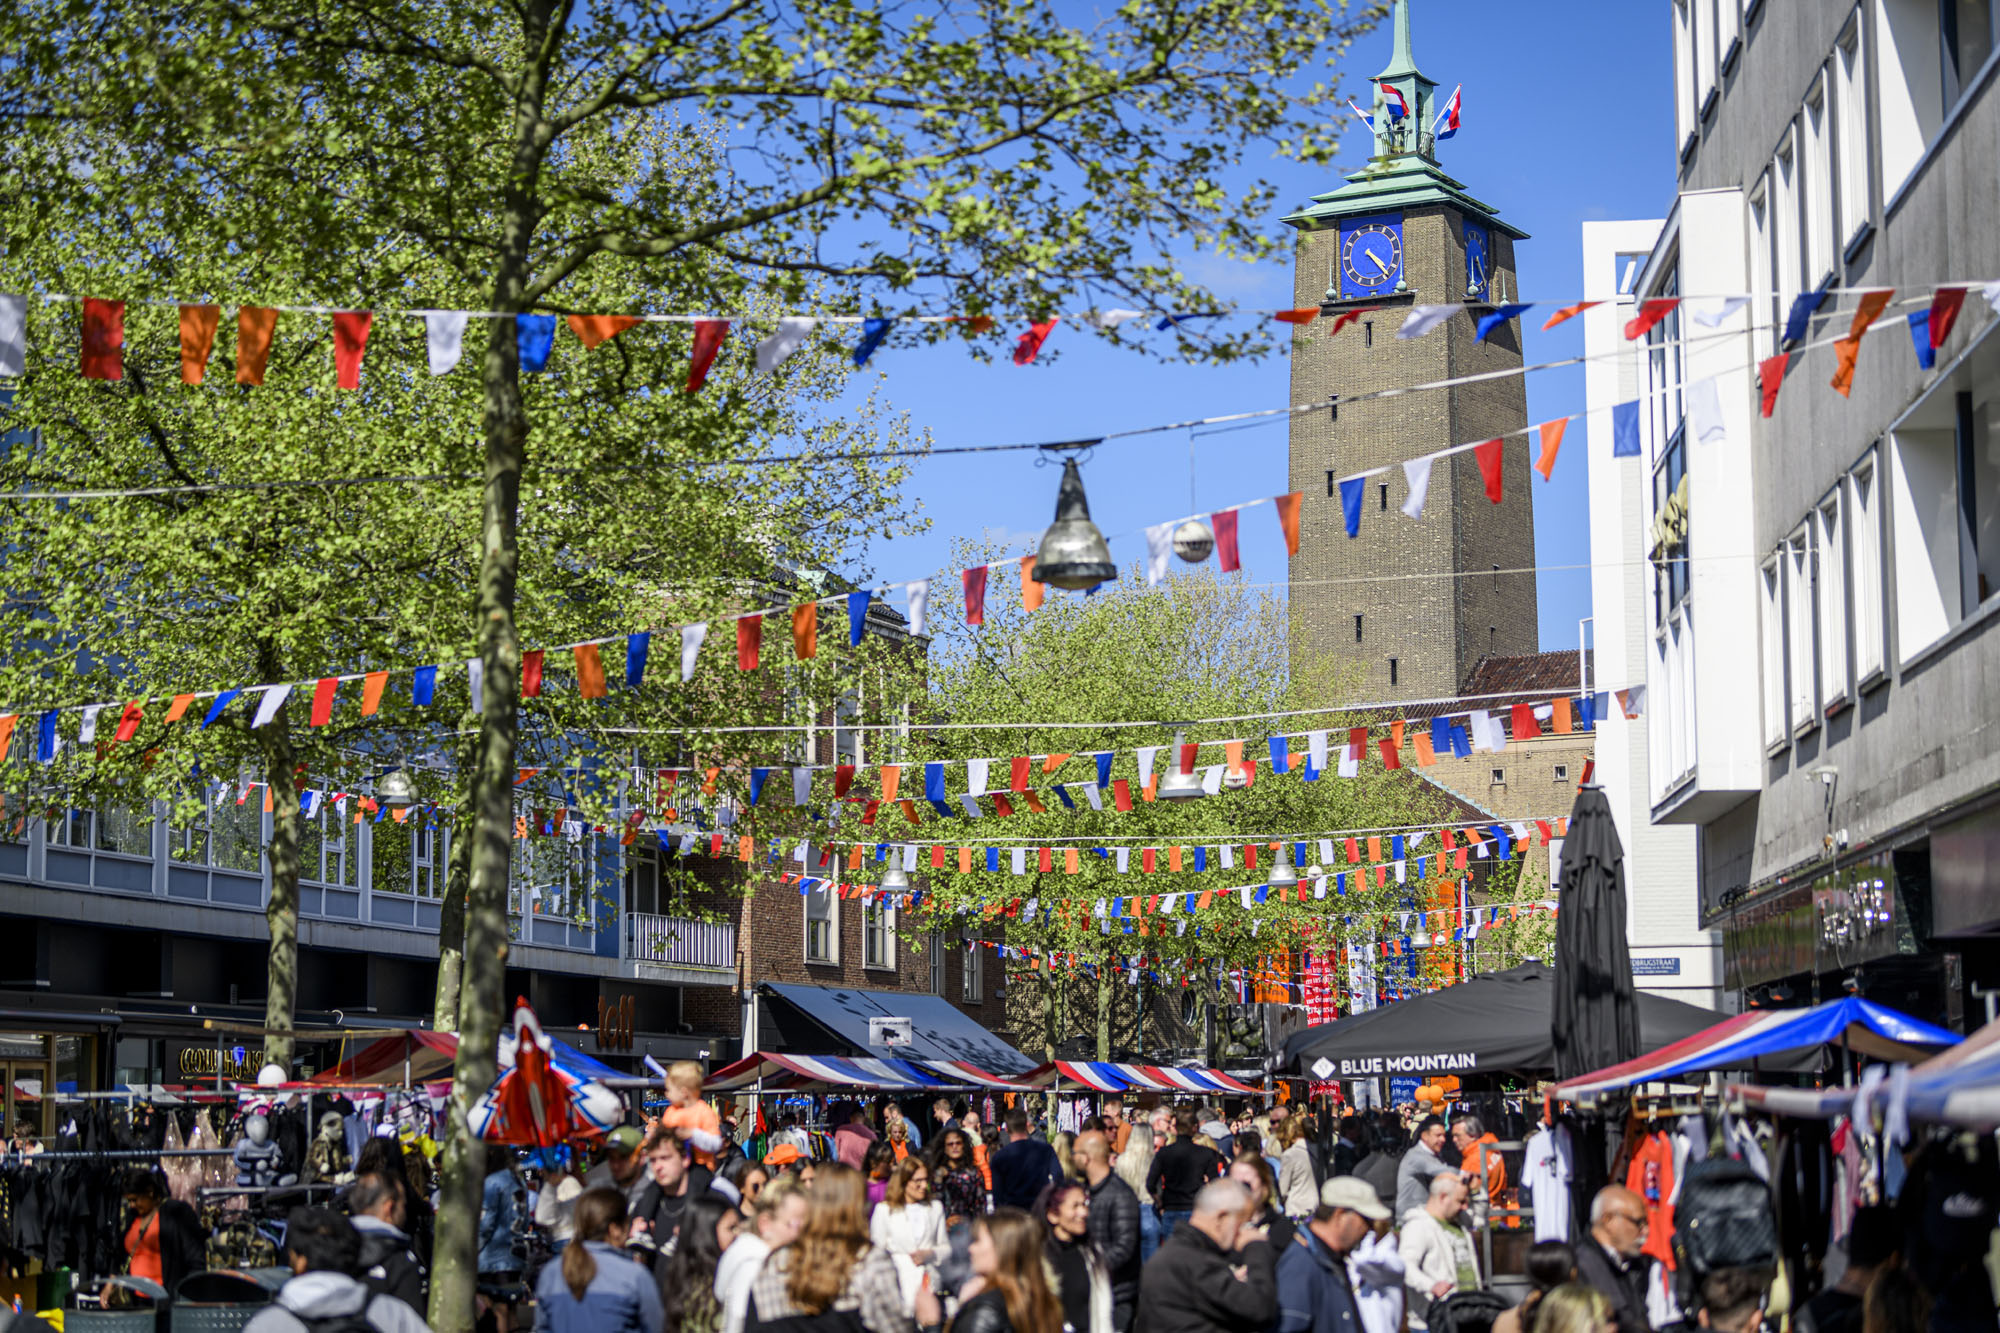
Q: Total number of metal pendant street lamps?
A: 6